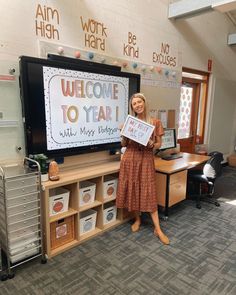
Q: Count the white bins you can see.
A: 5